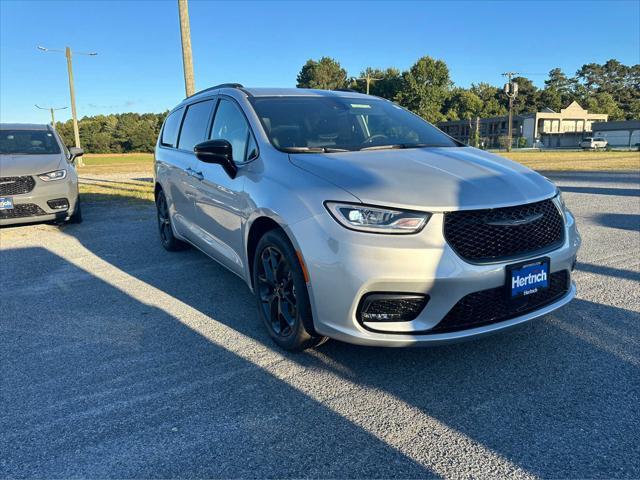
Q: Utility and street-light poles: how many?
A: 5